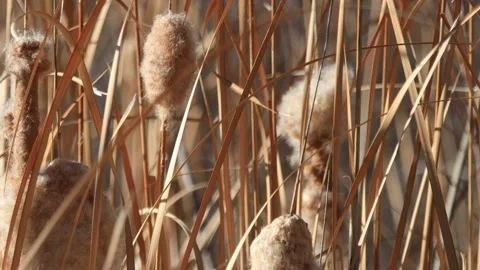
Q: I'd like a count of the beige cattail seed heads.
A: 5